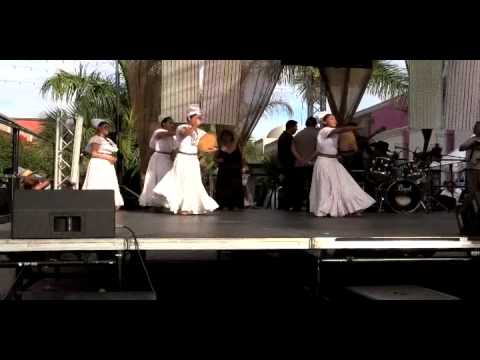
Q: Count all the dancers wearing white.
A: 4